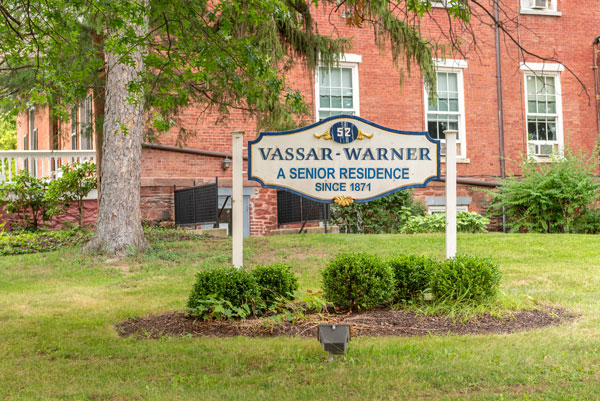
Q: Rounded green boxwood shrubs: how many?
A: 5